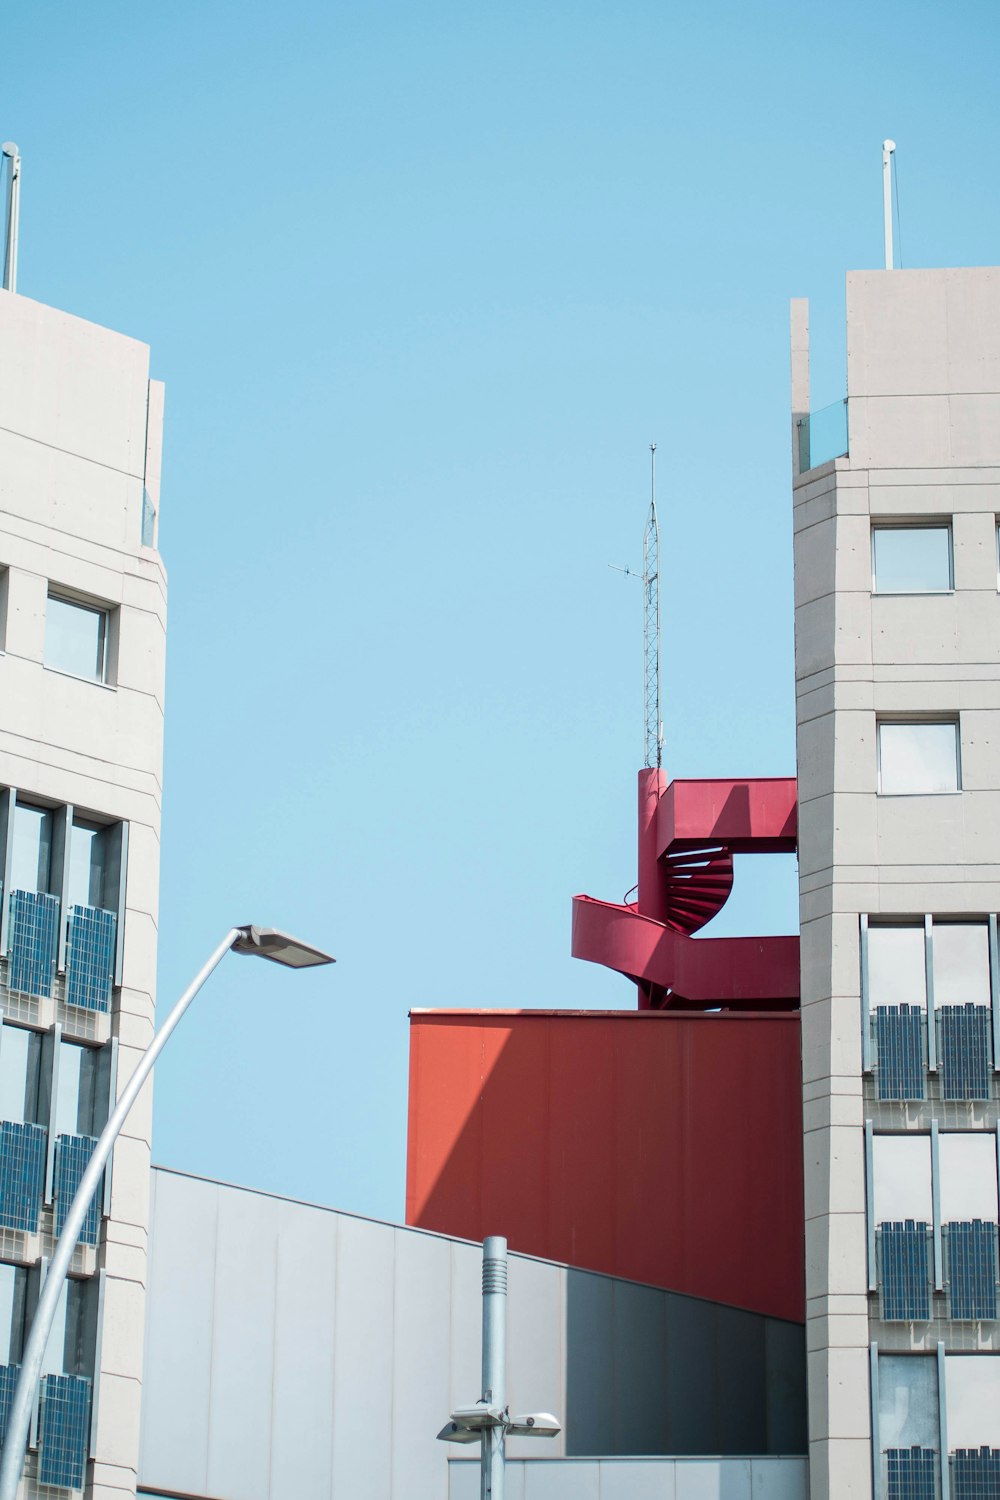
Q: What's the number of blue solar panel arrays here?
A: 12